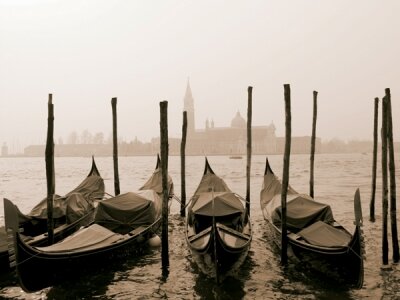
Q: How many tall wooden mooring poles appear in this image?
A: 10